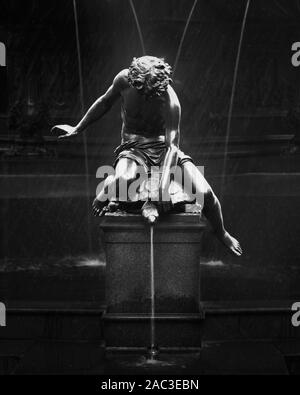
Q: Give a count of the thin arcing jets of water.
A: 4